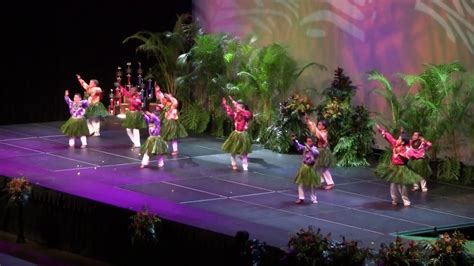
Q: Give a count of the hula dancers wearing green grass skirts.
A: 10